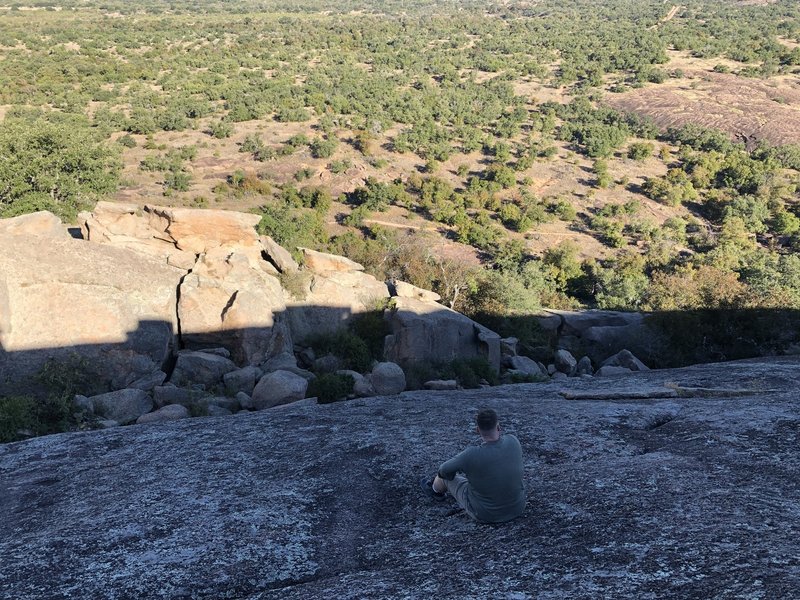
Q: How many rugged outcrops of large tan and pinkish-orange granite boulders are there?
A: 1